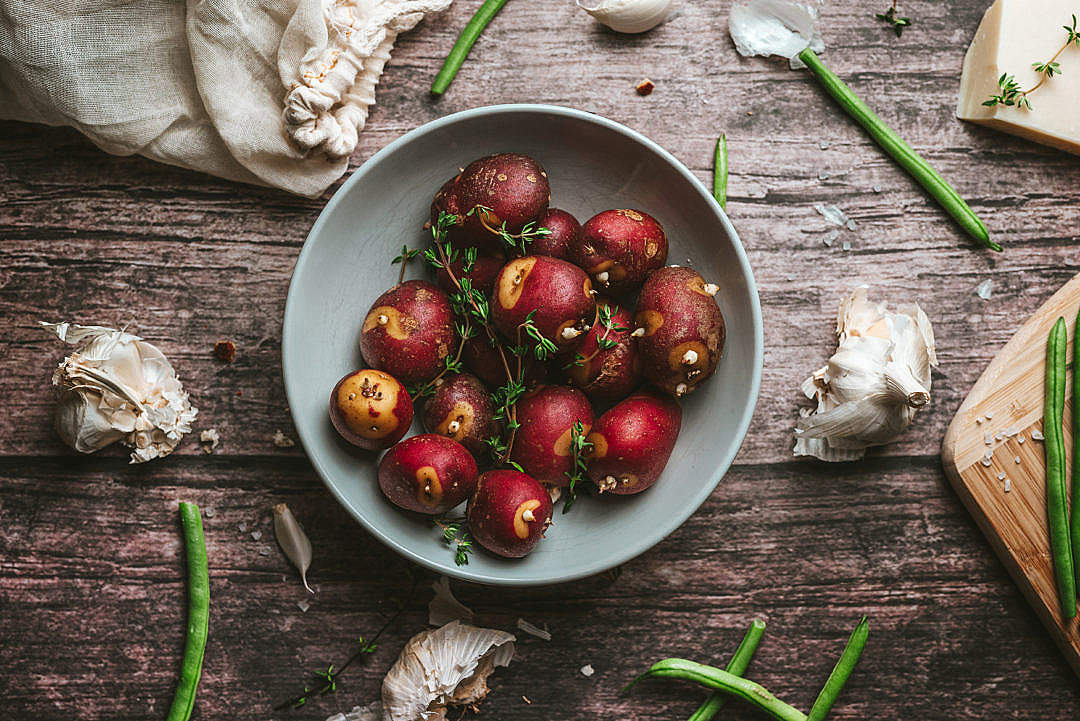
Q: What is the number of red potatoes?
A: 15